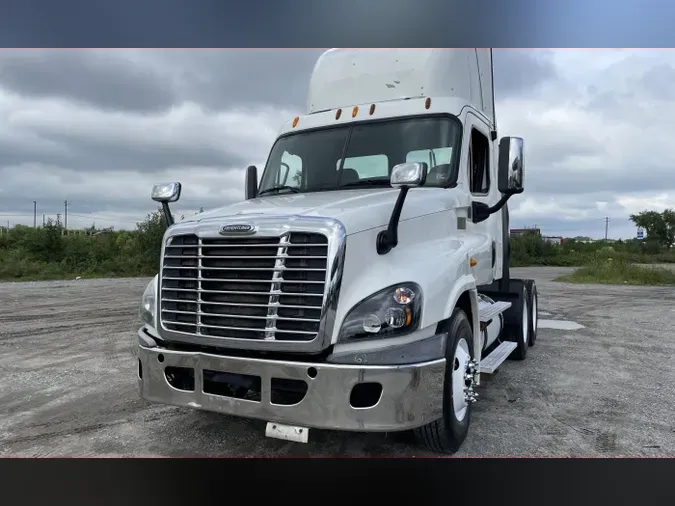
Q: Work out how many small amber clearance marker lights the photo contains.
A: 5